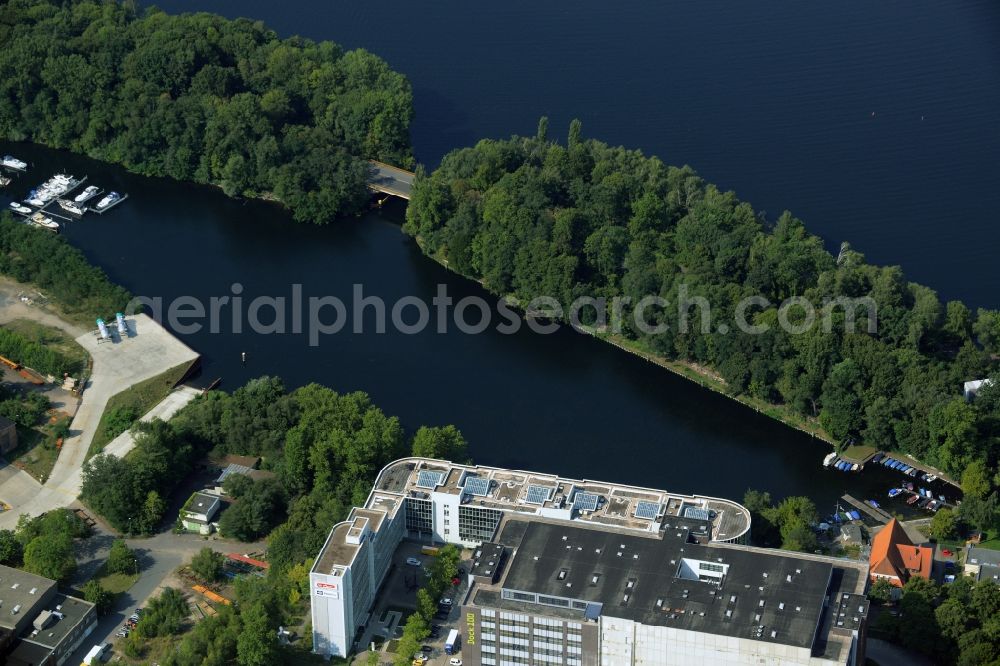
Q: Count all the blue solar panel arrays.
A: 6